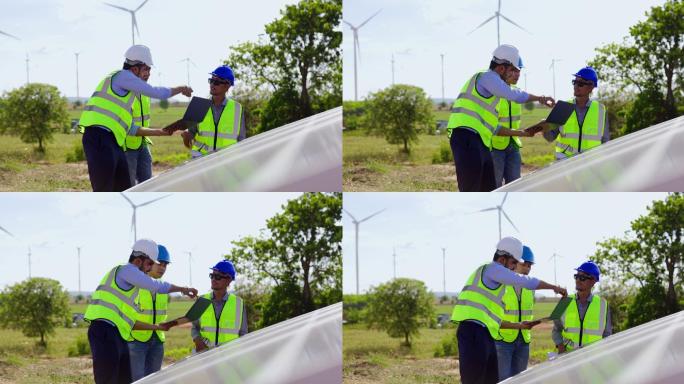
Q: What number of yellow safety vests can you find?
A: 12